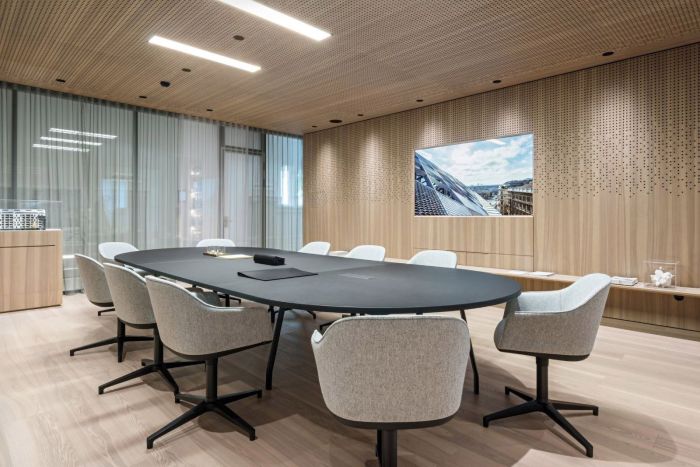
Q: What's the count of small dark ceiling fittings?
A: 12